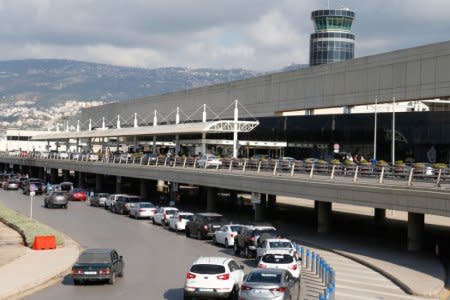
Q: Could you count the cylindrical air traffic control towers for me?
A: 1